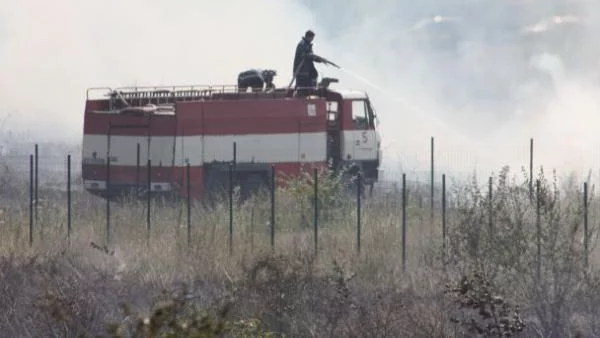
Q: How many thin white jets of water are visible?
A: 1